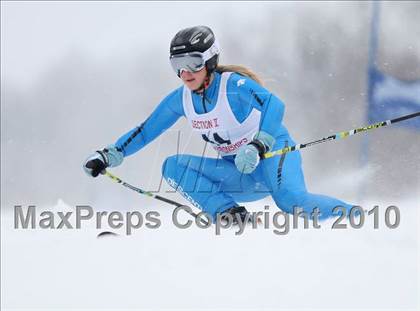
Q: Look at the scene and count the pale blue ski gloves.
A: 2